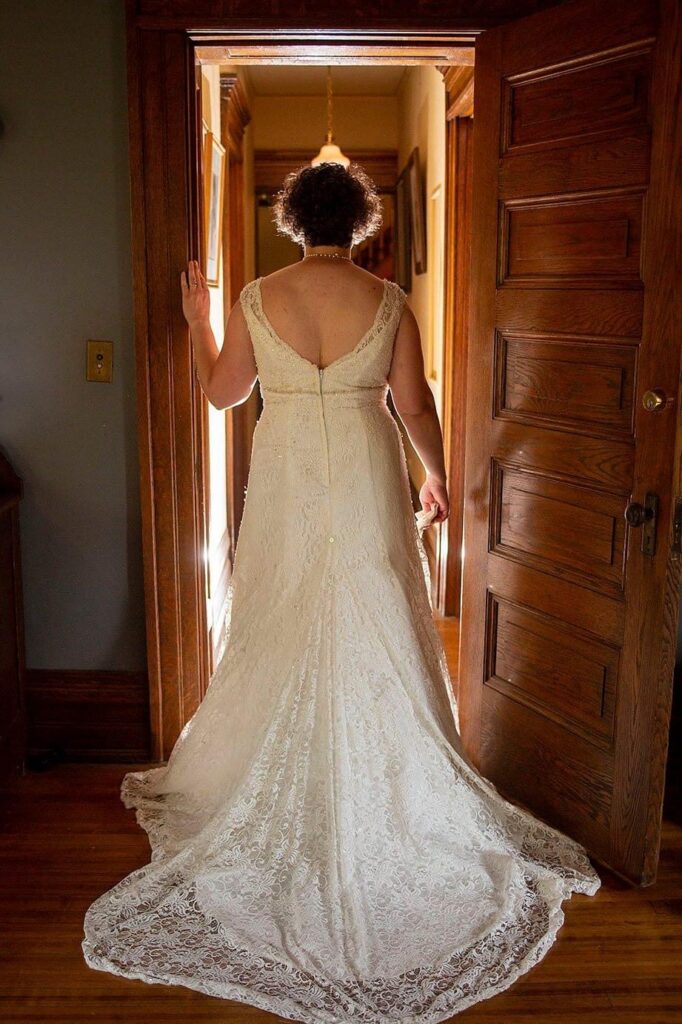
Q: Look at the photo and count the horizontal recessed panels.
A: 5